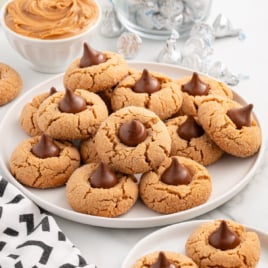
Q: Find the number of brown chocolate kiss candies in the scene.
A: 13